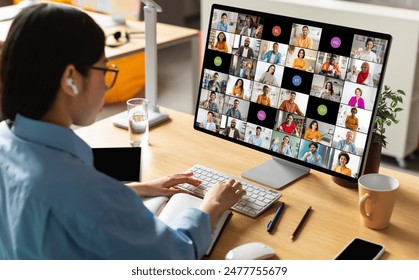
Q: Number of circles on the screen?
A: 6